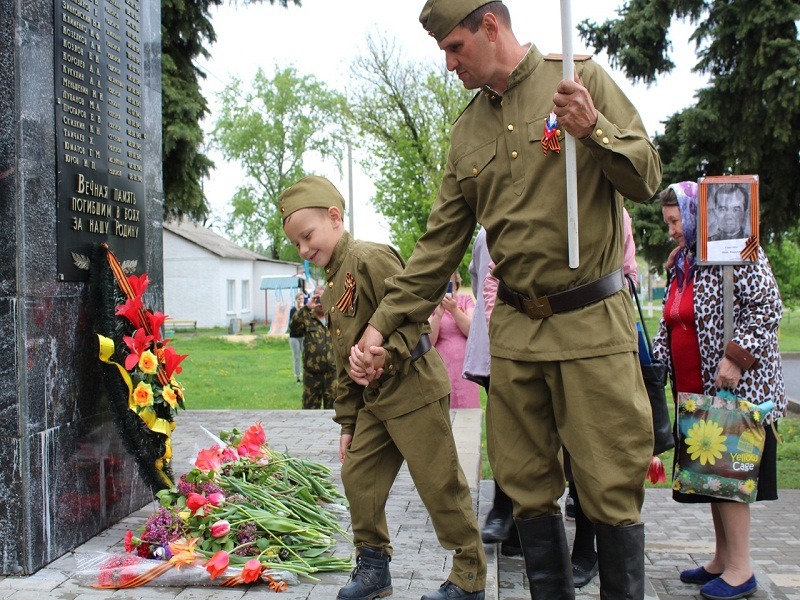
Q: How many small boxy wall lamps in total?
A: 0